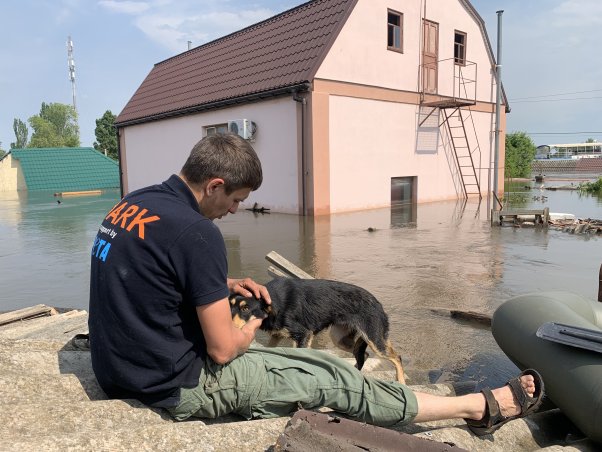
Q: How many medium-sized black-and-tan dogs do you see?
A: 1